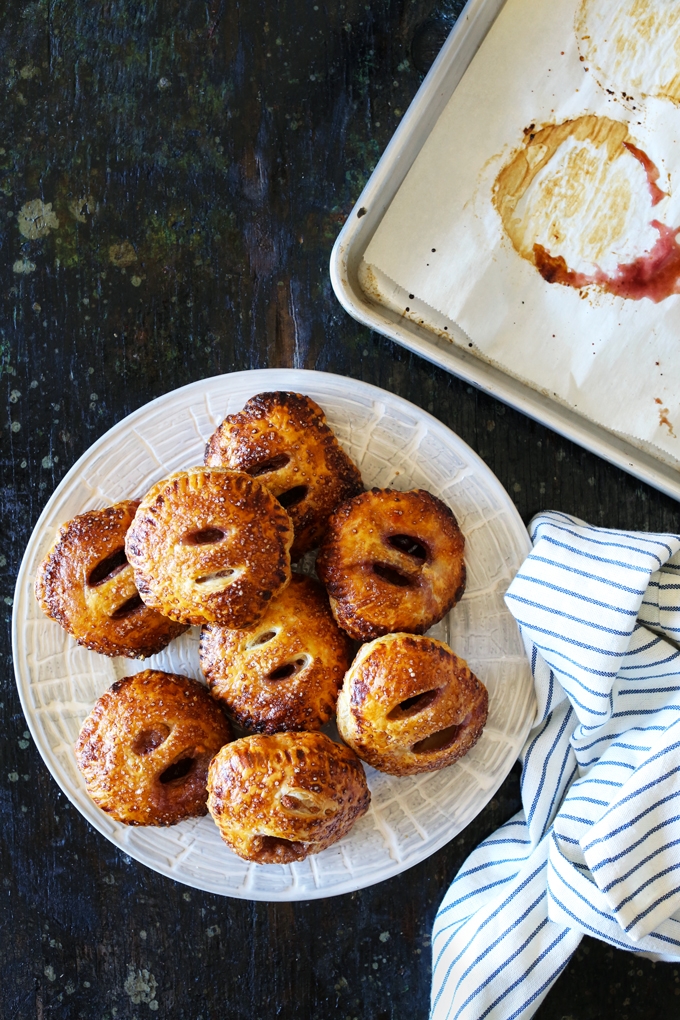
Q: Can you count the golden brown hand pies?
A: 8